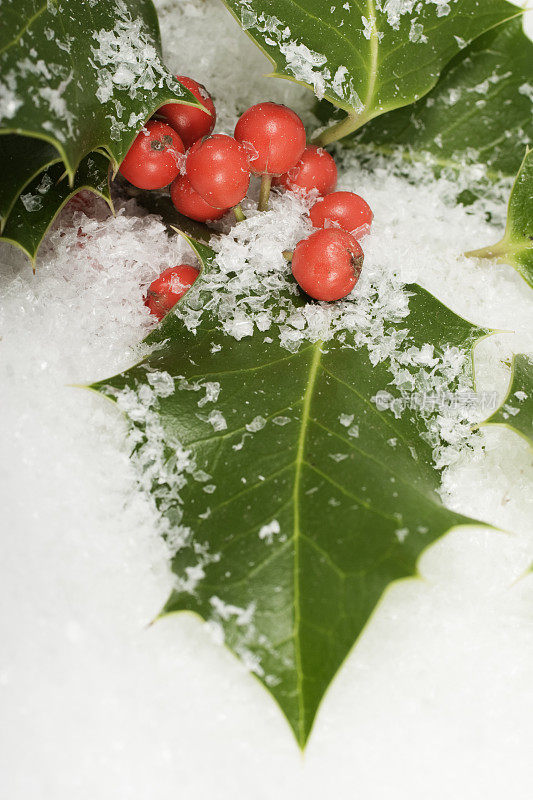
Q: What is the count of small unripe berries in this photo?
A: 0